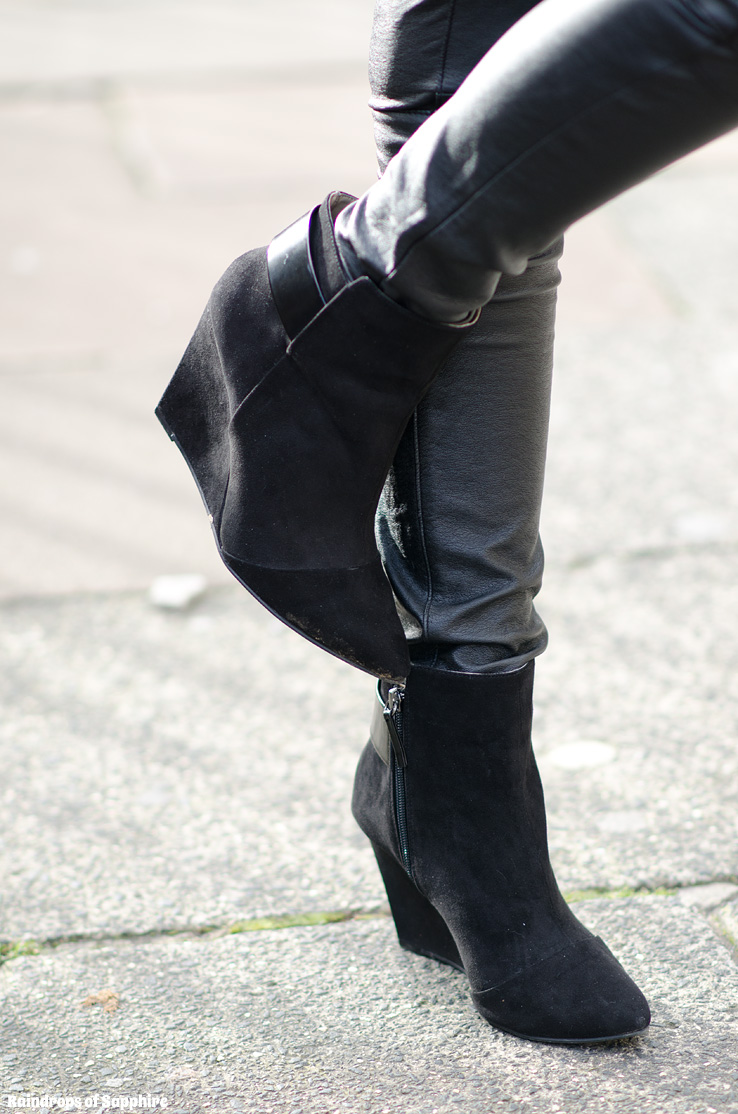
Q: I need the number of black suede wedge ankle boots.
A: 2